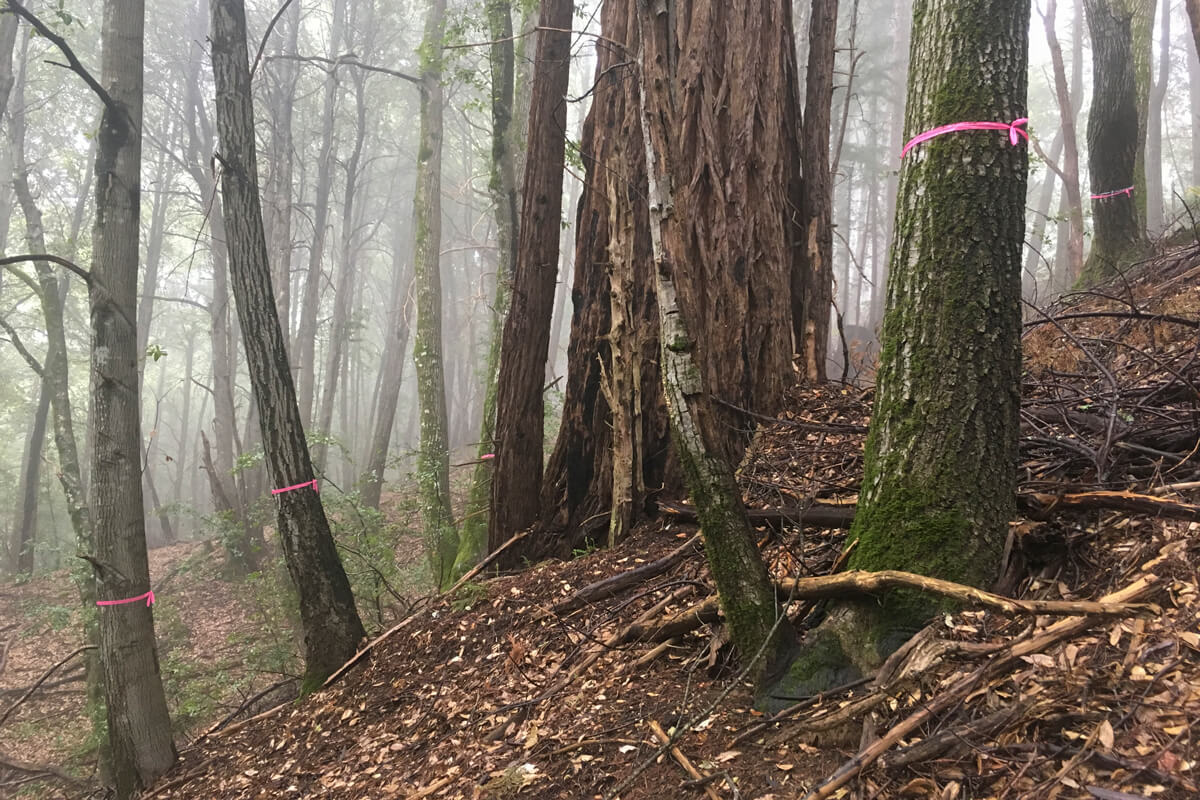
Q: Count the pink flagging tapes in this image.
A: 5